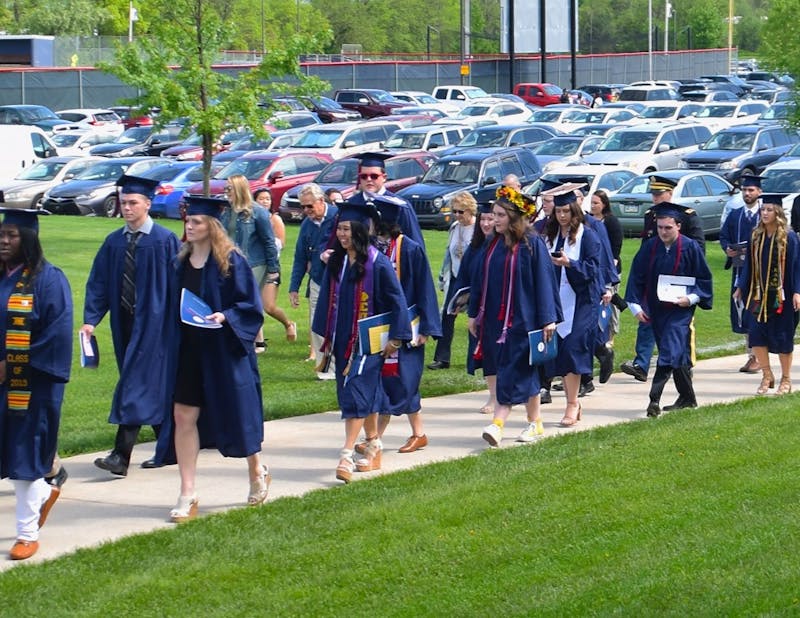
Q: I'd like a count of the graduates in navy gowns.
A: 14